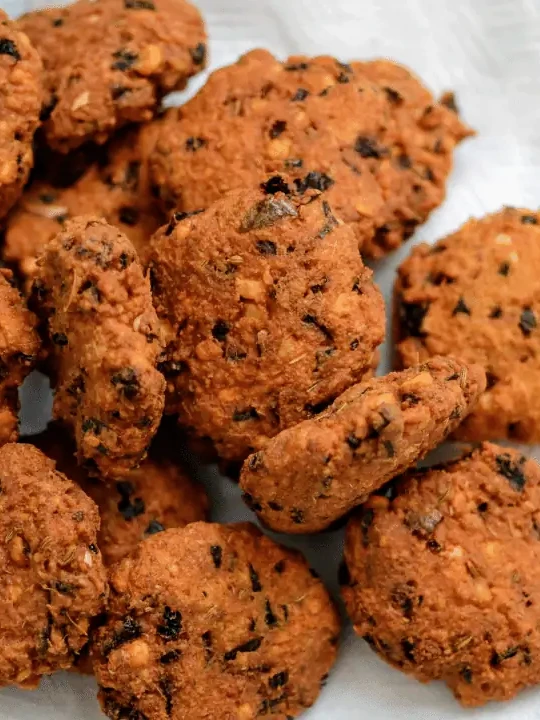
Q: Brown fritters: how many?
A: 13